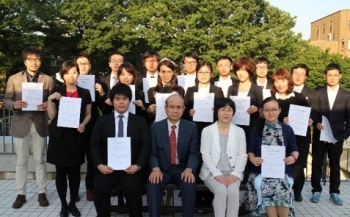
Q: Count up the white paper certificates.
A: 15